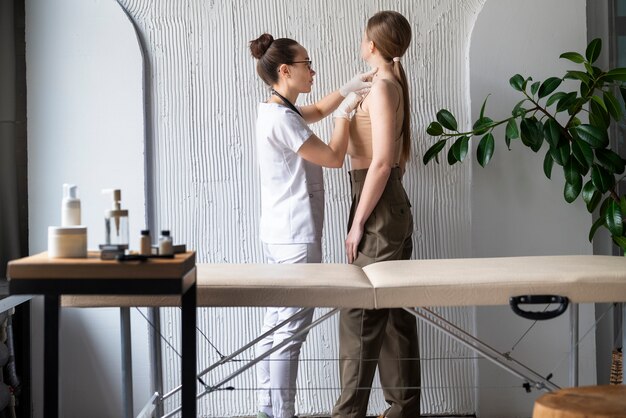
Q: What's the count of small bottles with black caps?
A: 2